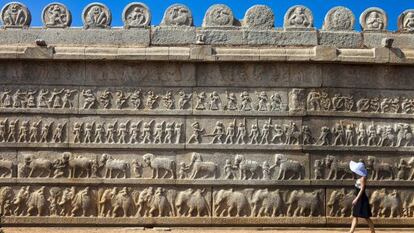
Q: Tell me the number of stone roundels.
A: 11